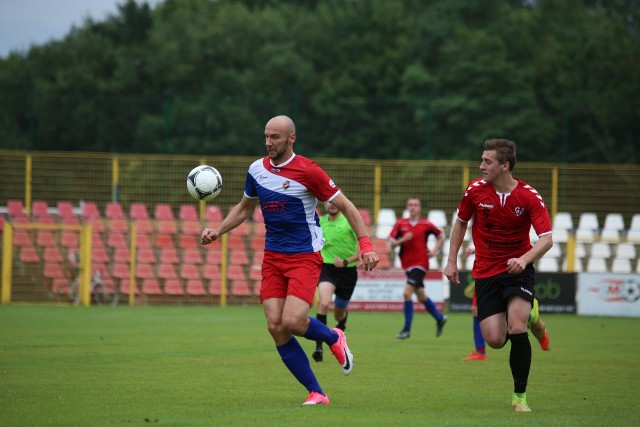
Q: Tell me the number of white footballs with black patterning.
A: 1